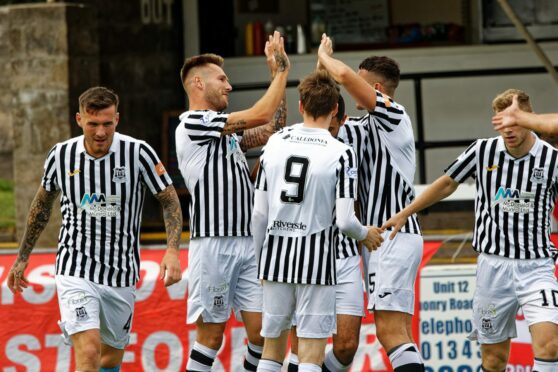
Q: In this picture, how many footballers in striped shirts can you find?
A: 6